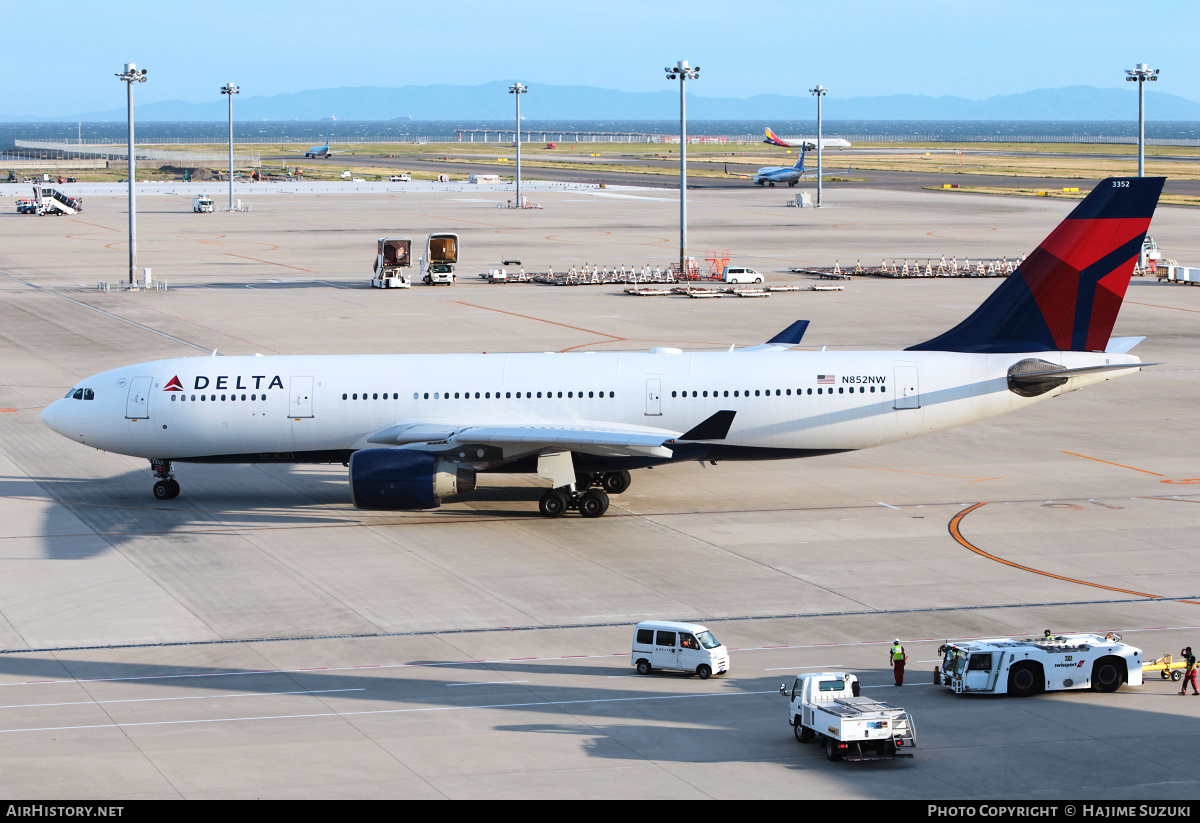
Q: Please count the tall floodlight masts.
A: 6